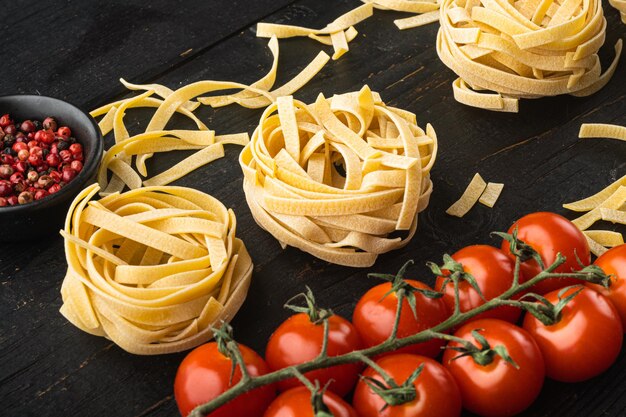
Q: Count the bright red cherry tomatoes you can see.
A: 10